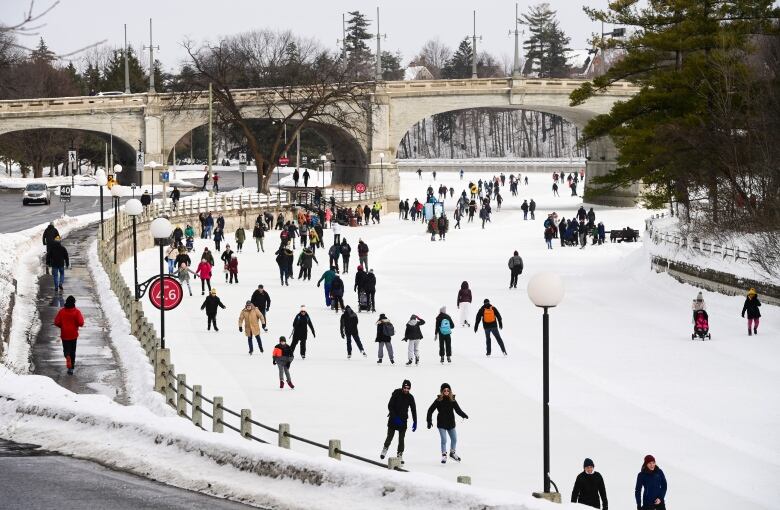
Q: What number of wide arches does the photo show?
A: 3